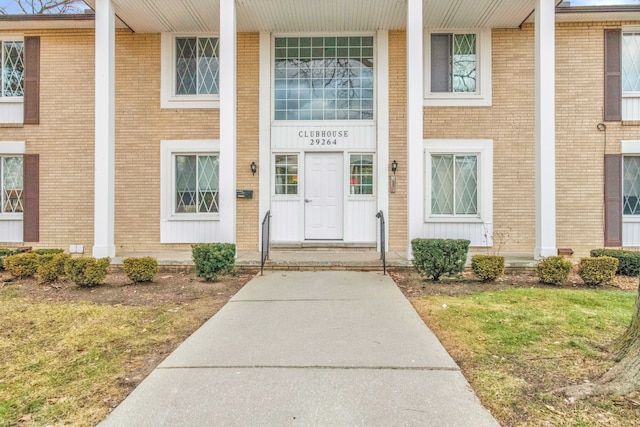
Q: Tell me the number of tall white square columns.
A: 4